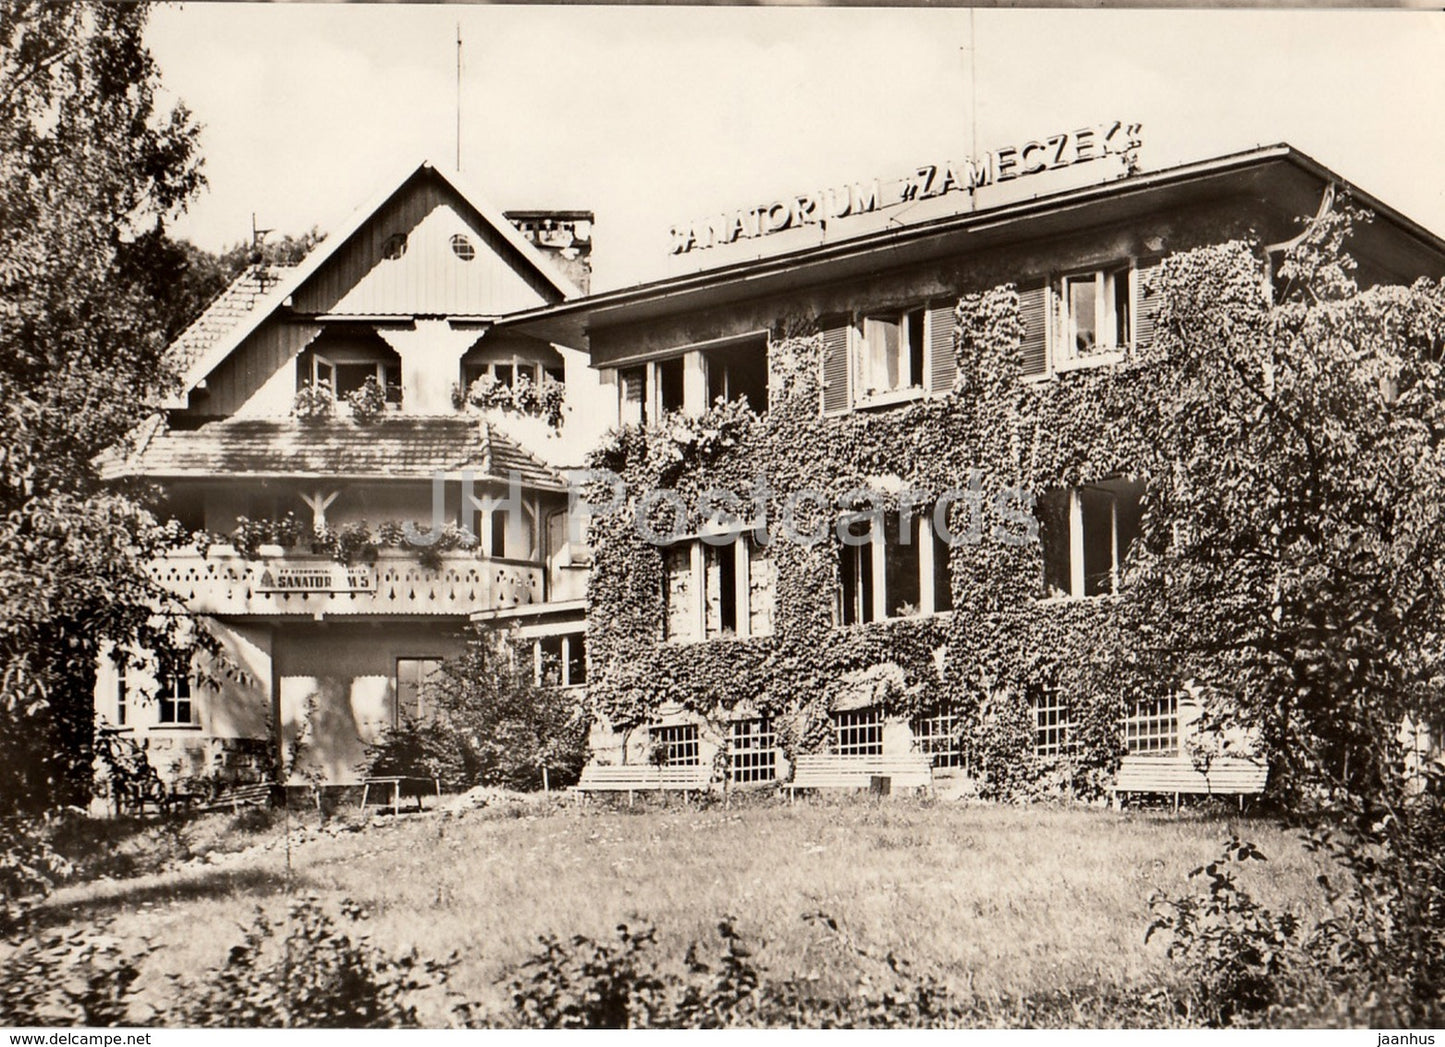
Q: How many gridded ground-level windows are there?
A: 6